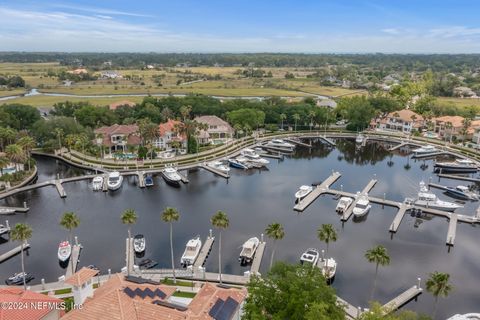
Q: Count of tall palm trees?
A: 9